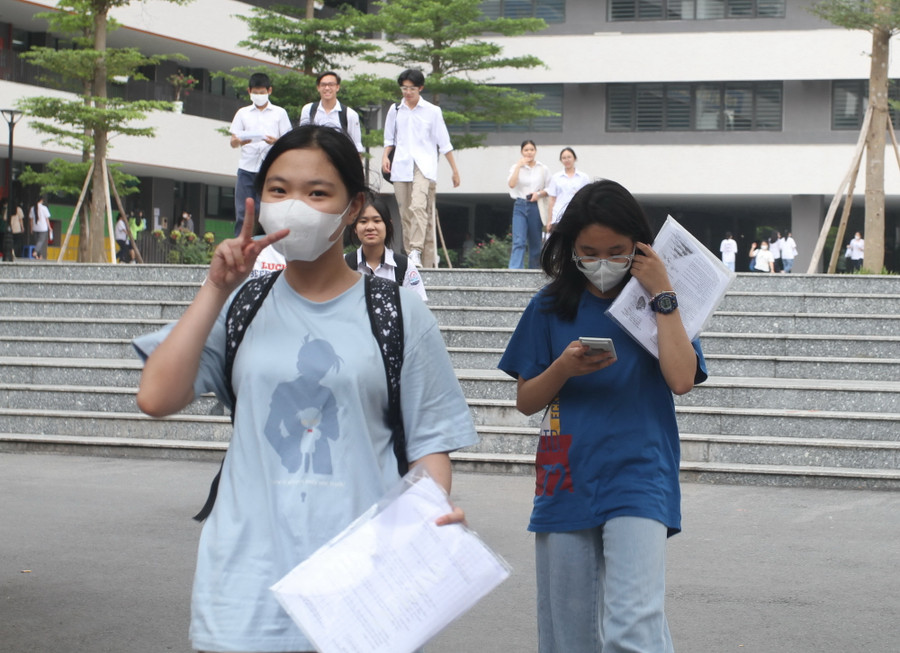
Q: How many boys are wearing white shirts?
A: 3